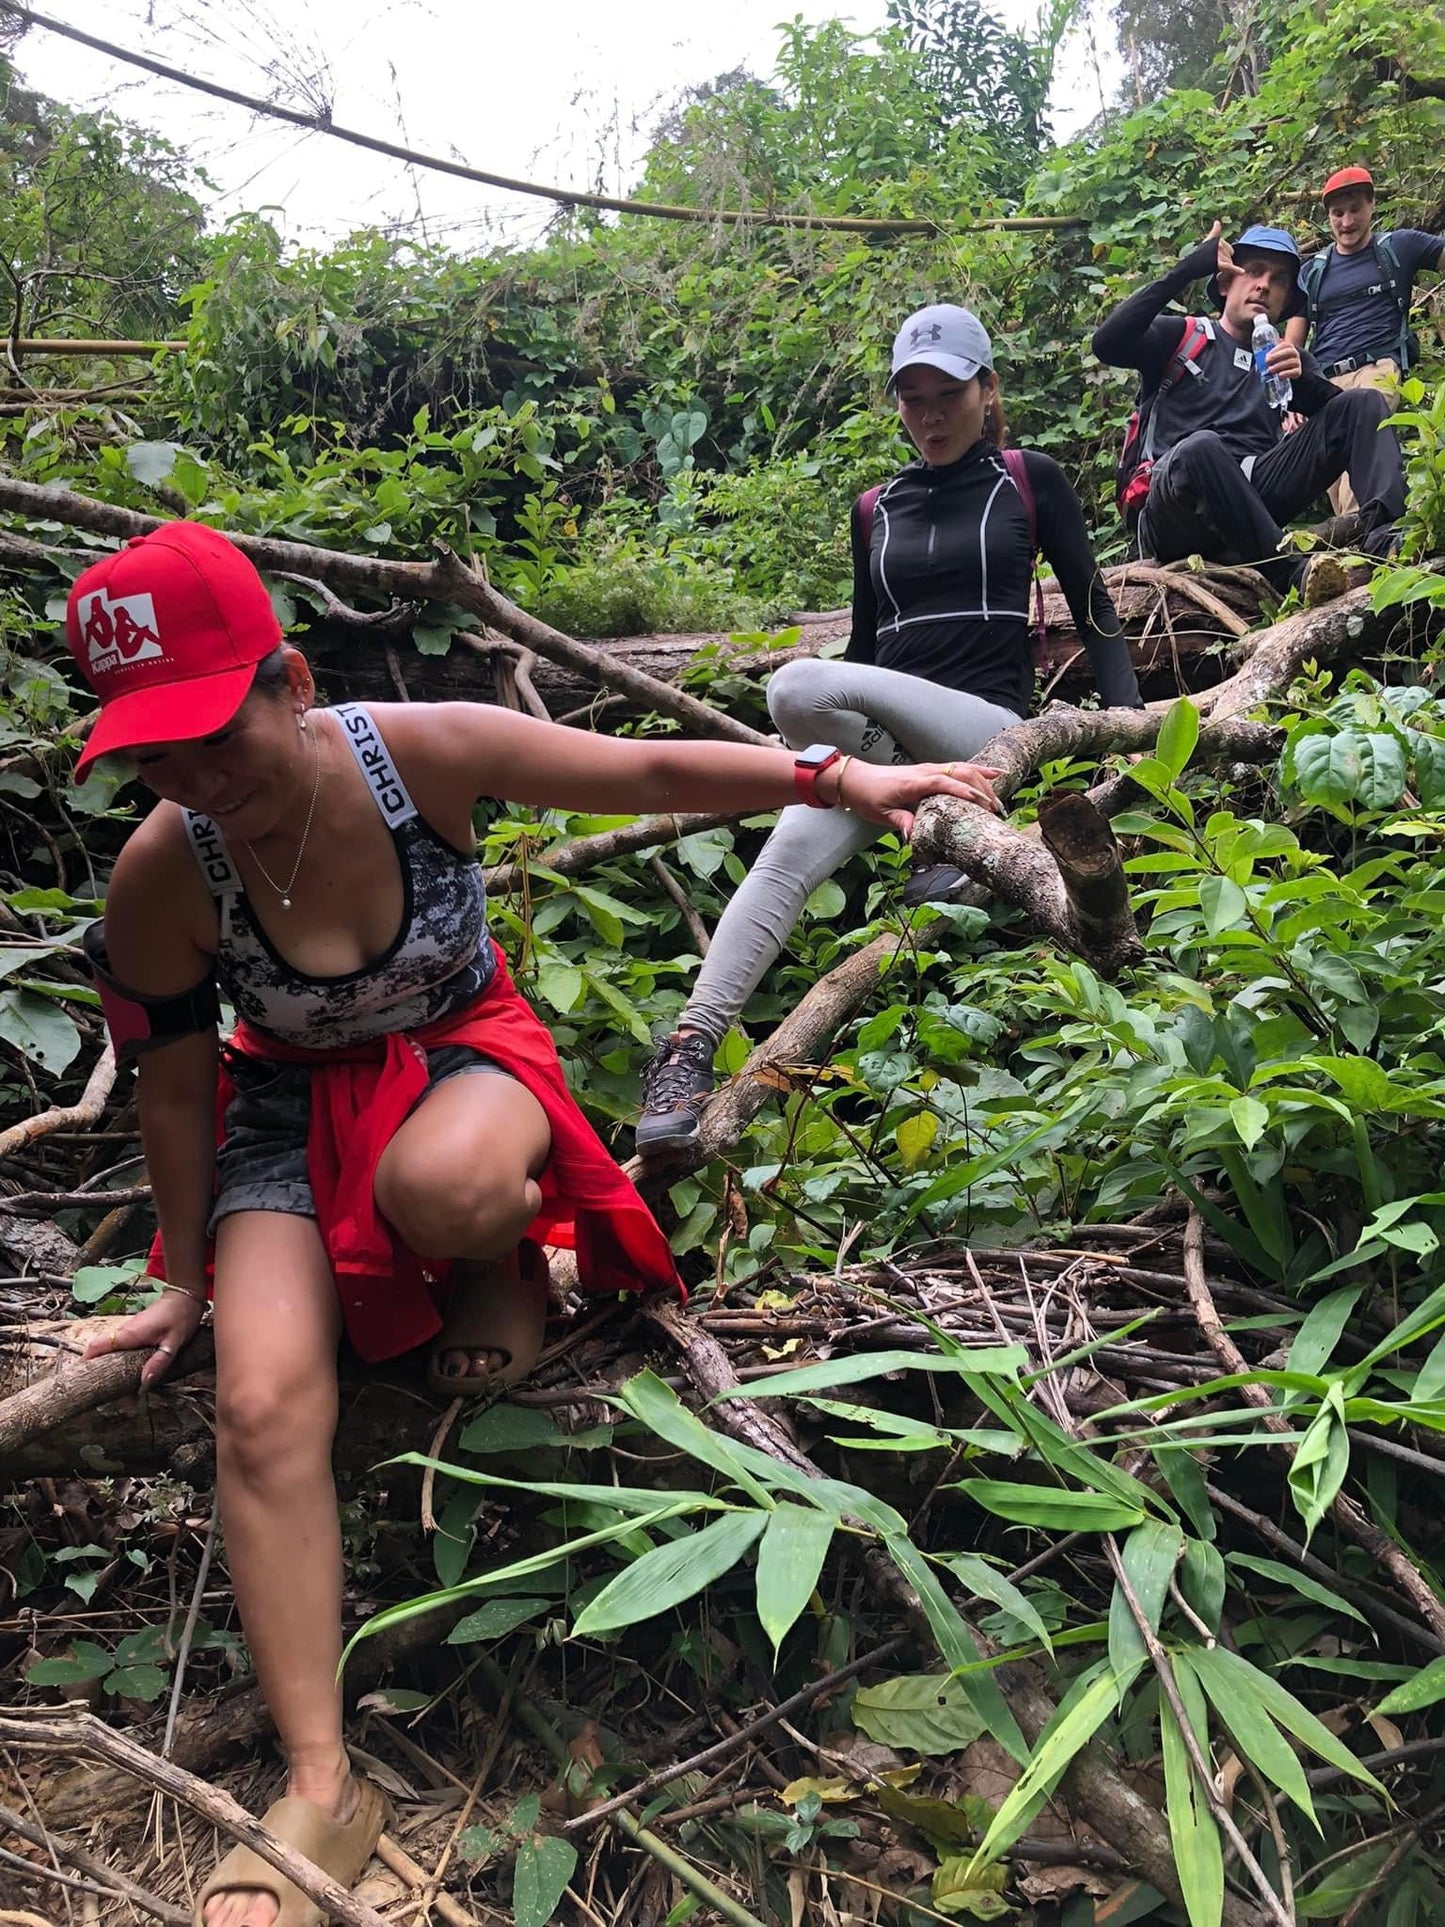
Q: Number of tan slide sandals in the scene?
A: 2